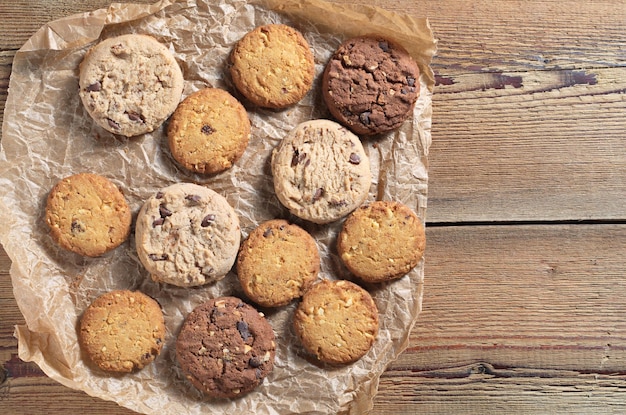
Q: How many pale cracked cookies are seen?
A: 3